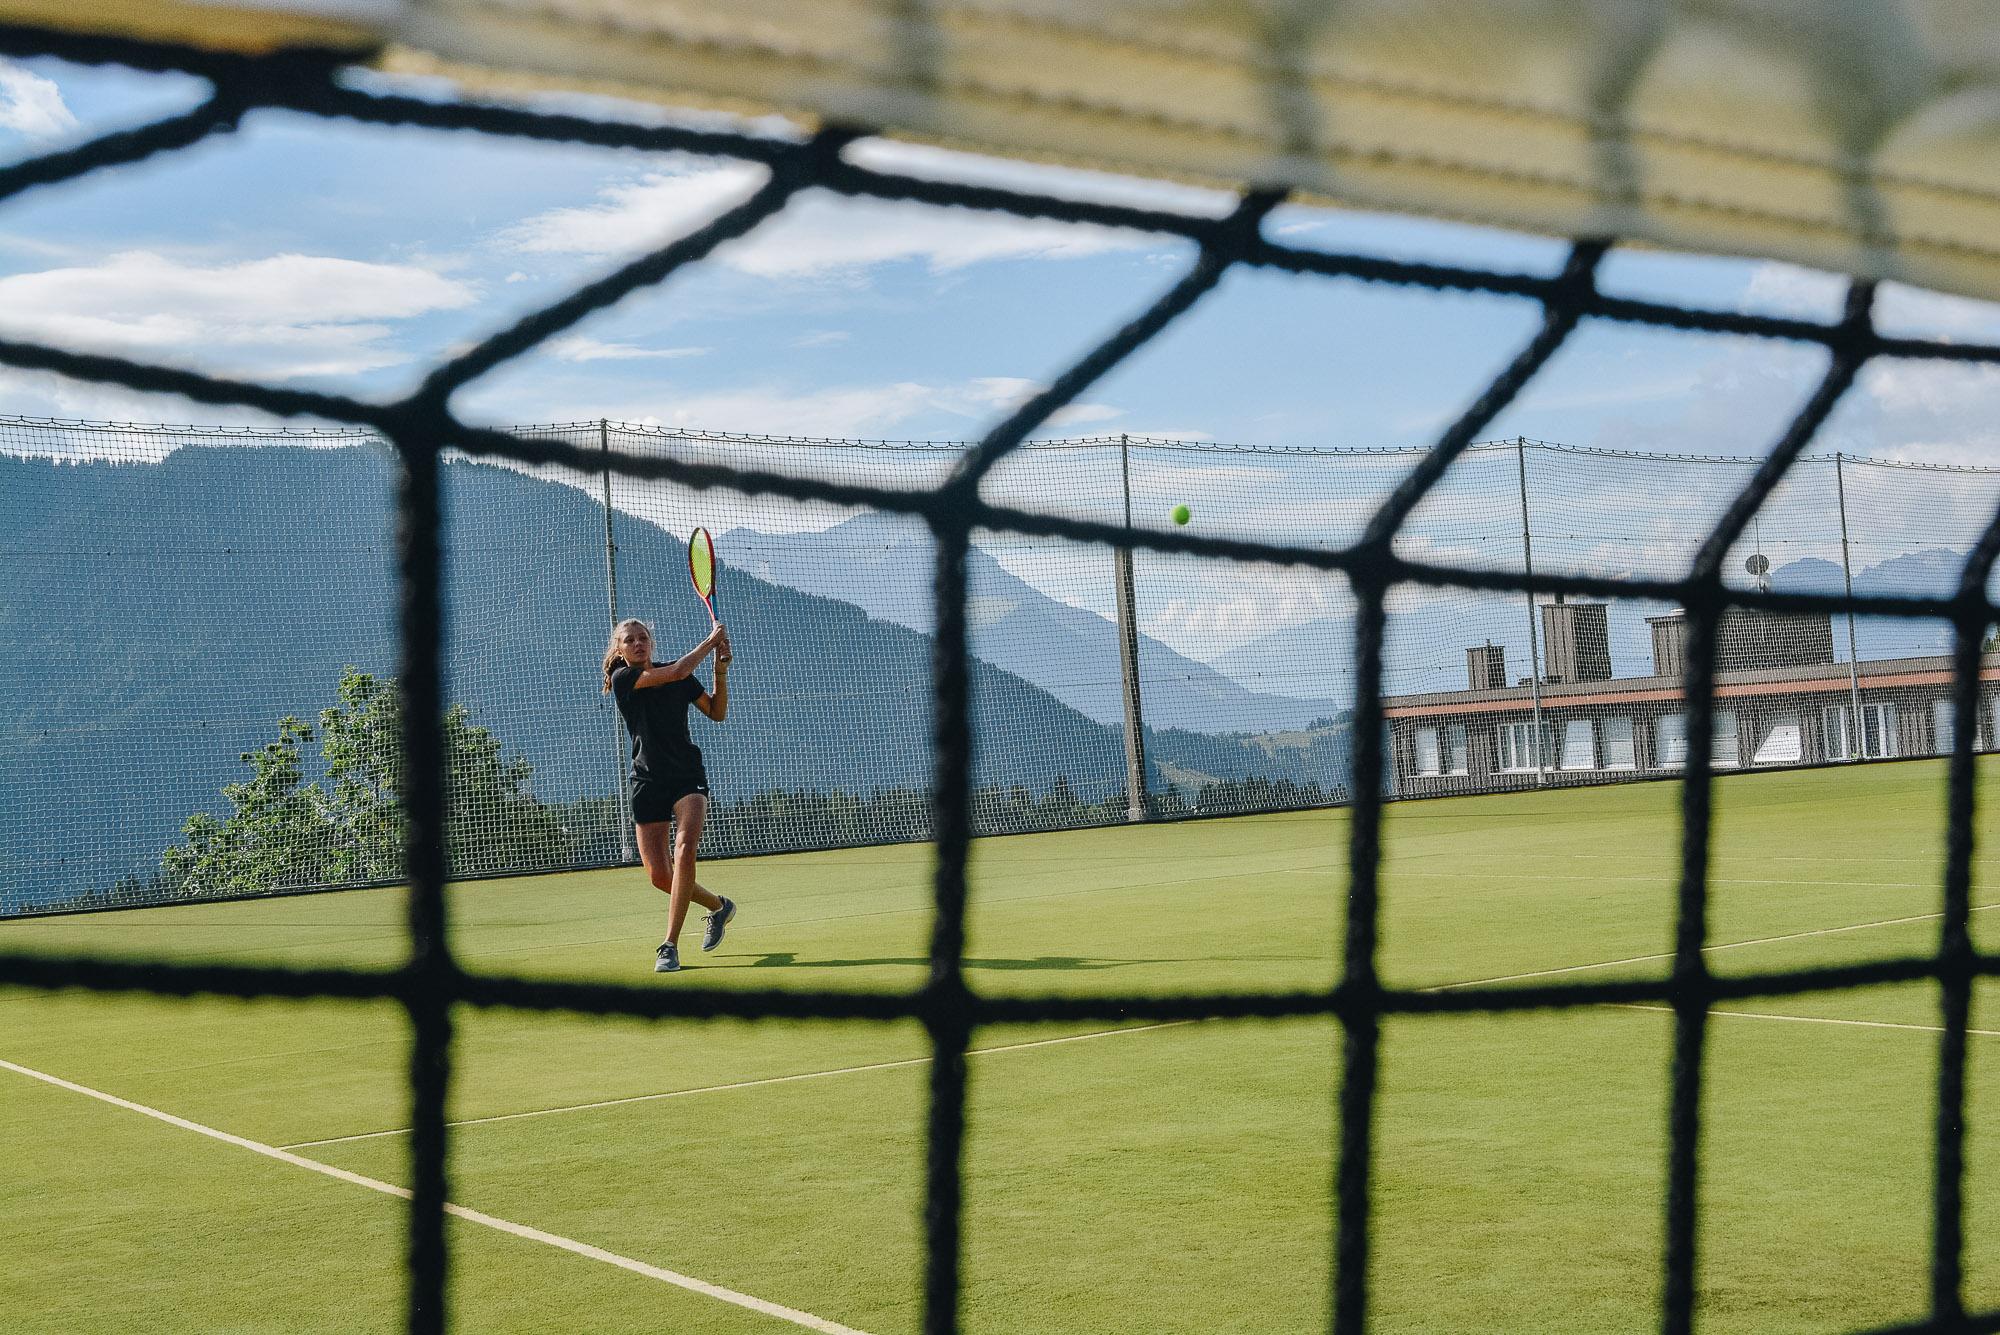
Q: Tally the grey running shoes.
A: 2